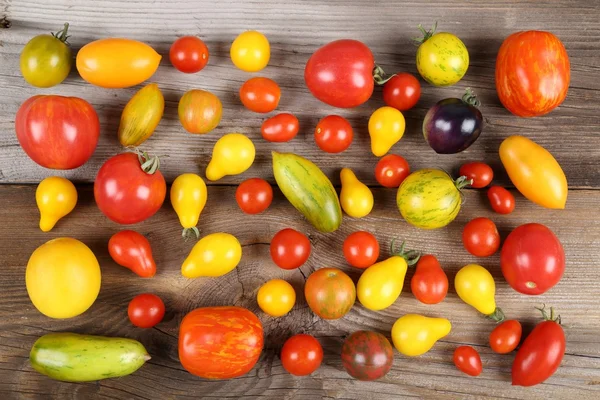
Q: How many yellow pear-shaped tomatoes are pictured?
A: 9